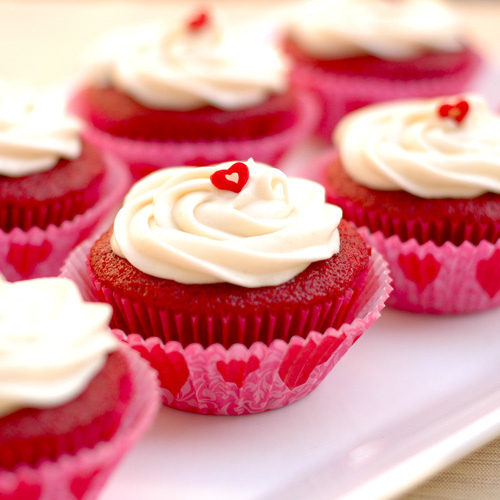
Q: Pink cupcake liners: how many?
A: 6